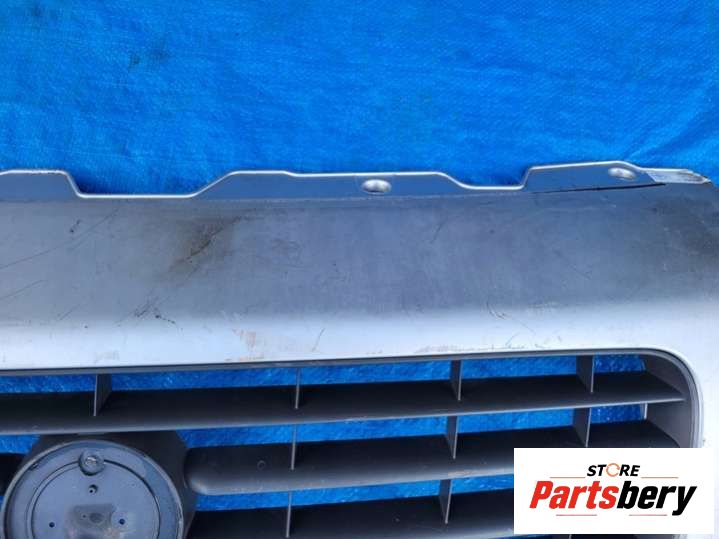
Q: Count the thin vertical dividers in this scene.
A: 9